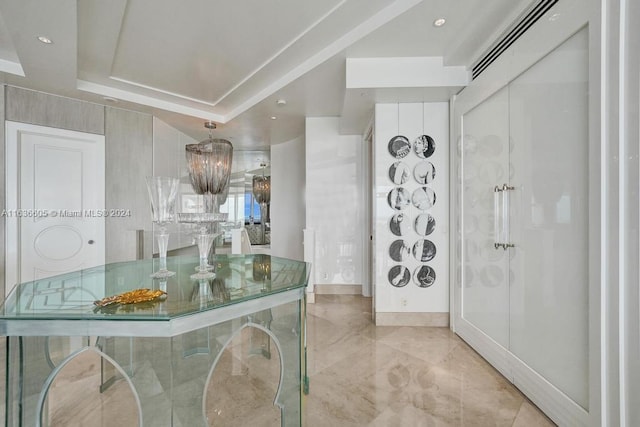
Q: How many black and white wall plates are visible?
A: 12